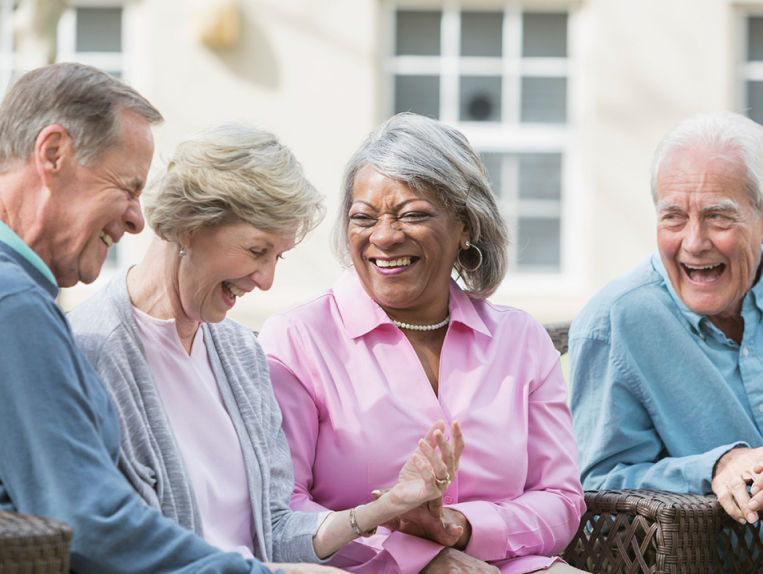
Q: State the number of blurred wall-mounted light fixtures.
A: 1